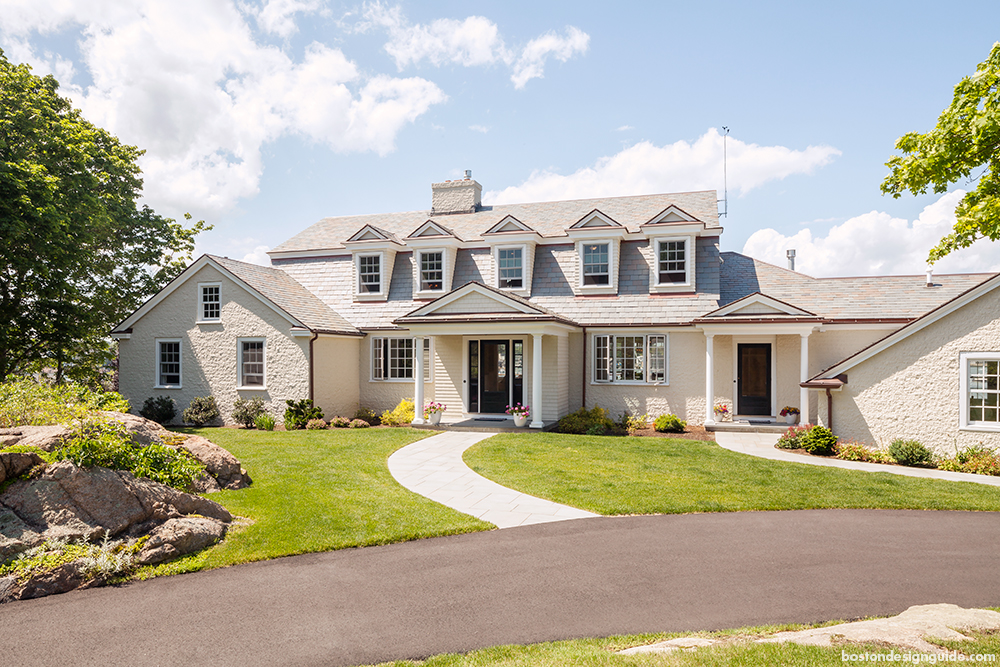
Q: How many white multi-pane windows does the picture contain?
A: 11